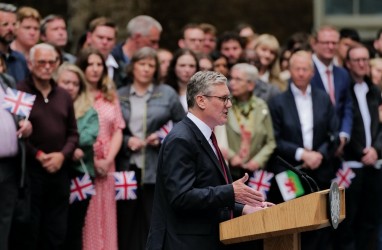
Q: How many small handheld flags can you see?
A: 7